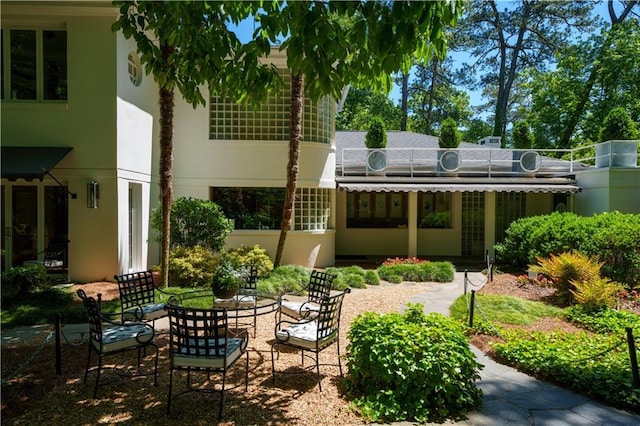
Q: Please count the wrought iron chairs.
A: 6